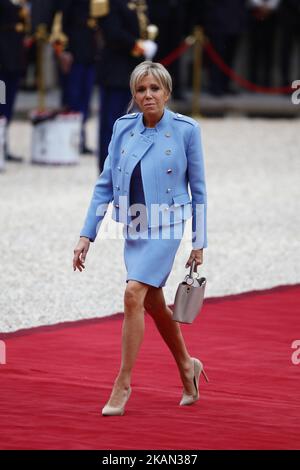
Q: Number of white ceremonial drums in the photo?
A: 2